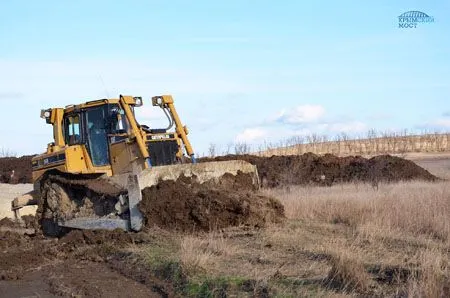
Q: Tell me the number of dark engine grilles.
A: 1